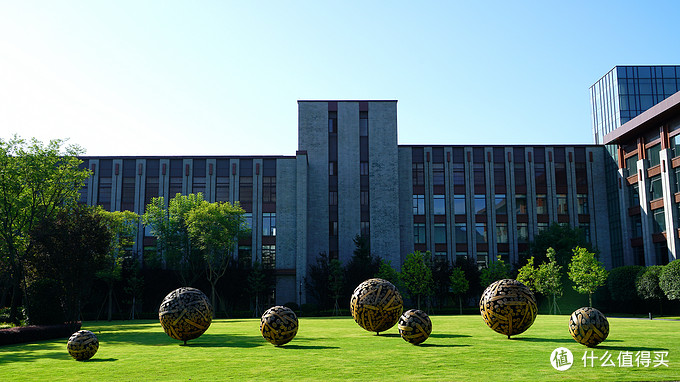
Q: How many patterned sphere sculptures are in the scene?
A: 7